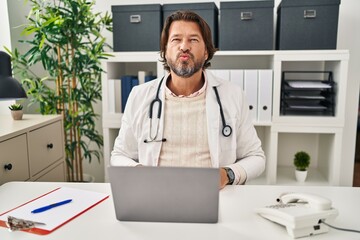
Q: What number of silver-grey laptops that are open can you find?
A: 1